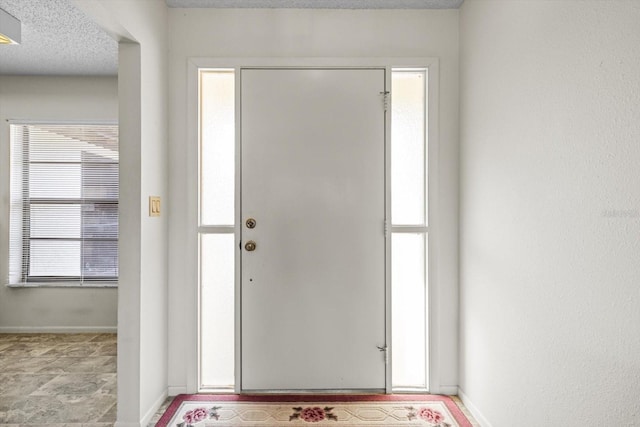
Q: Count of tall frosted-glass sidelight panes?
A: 4